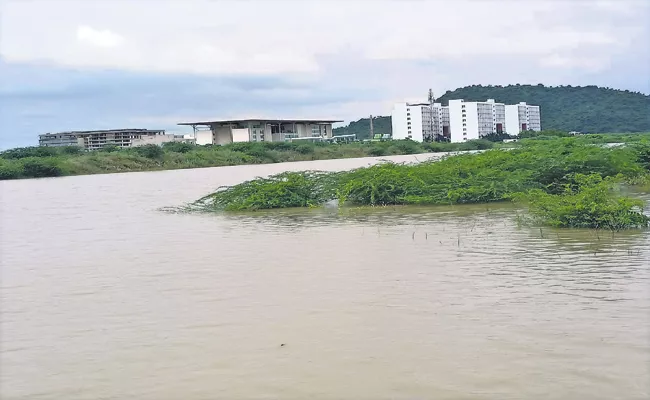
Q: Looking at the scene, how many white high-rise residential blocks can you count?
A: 3